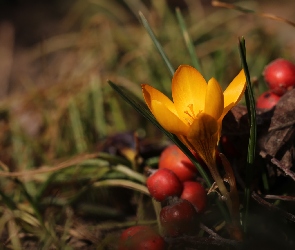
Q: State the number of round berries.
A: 7